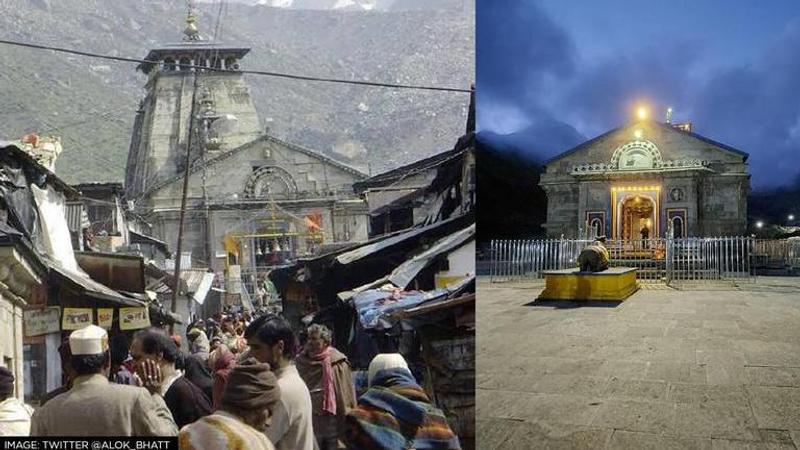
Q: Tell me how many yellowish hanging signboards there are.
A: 3